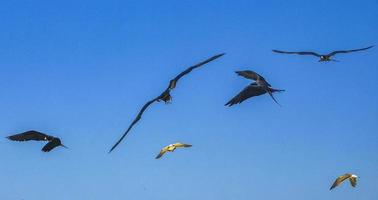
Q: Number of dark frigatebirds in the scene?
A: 4